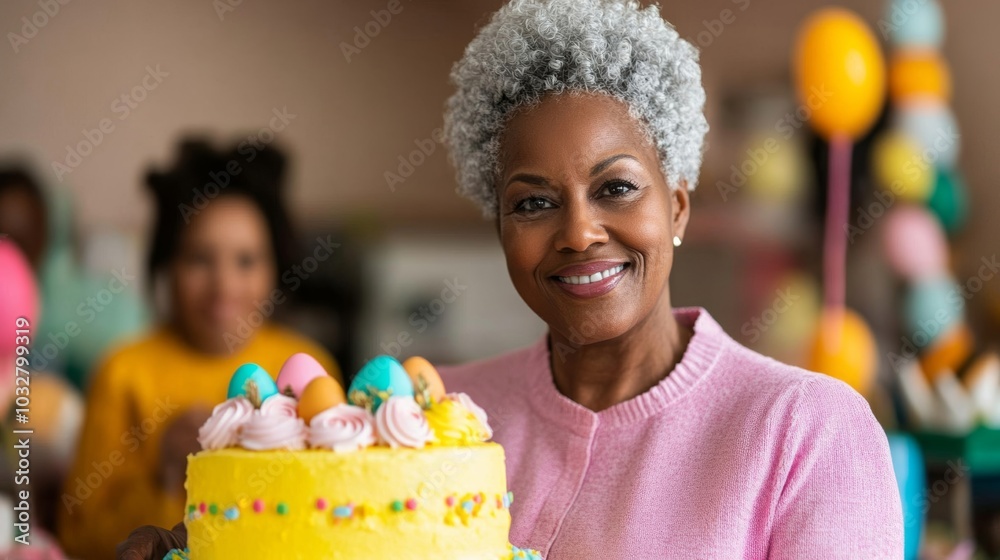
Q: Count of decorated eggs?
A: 5